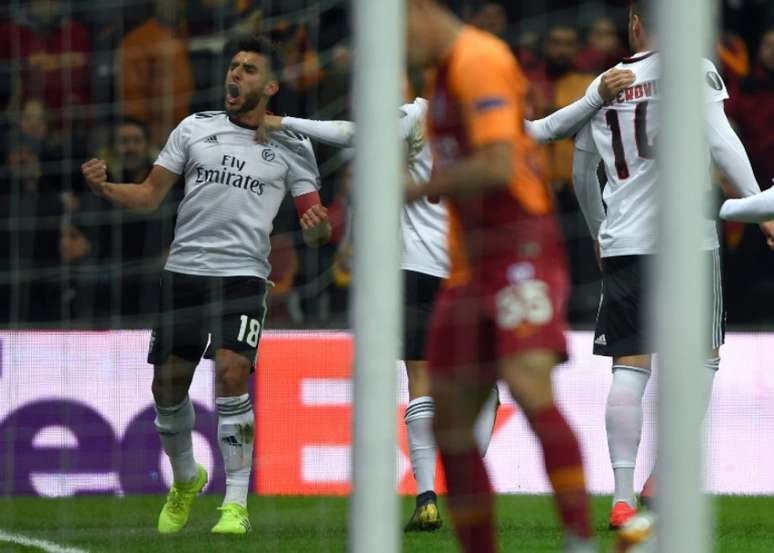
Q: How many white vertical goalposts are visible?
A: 2